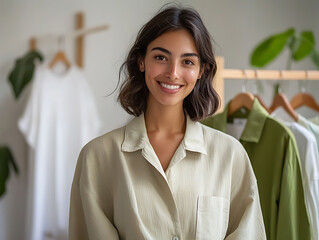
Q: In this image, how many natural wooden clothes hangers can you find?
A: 5